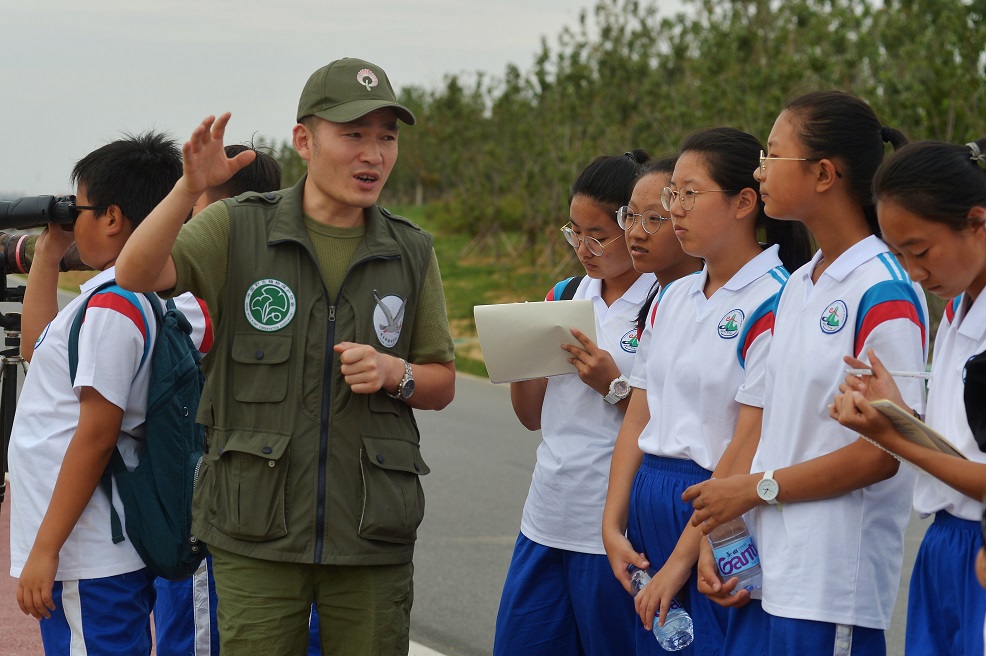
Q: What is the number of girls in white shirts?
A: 5